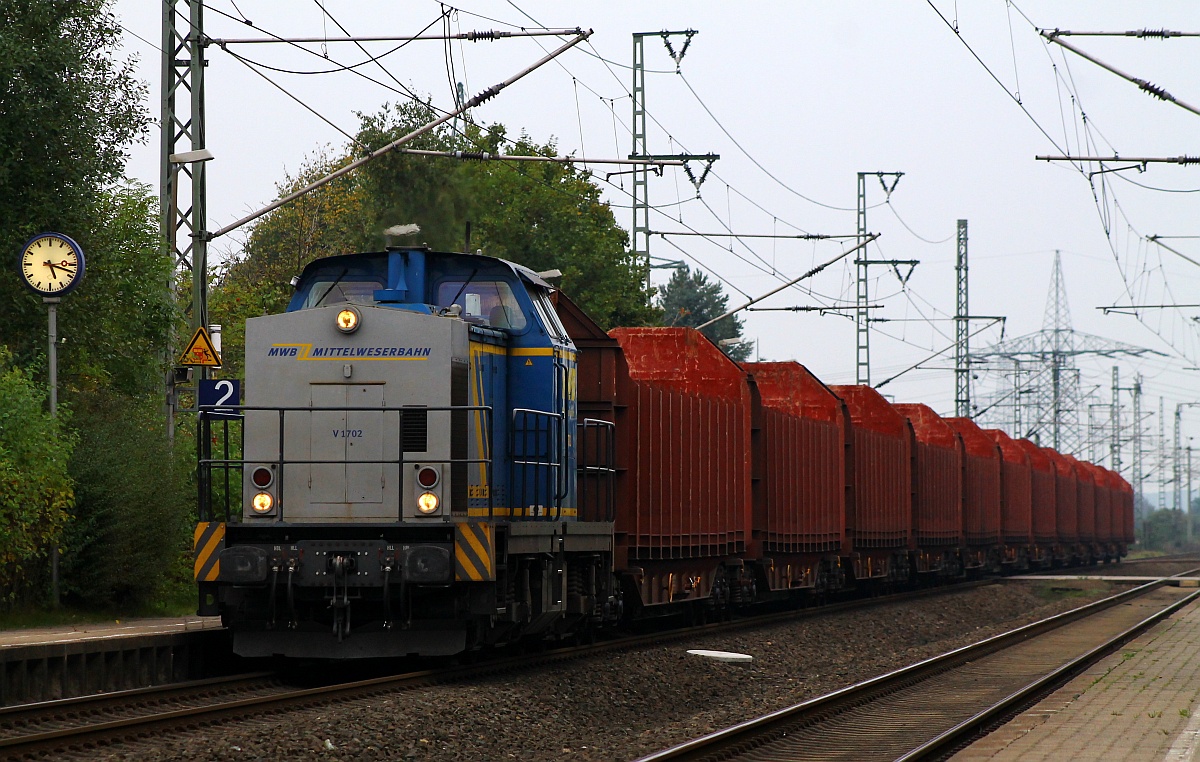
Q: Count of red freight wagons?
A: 12